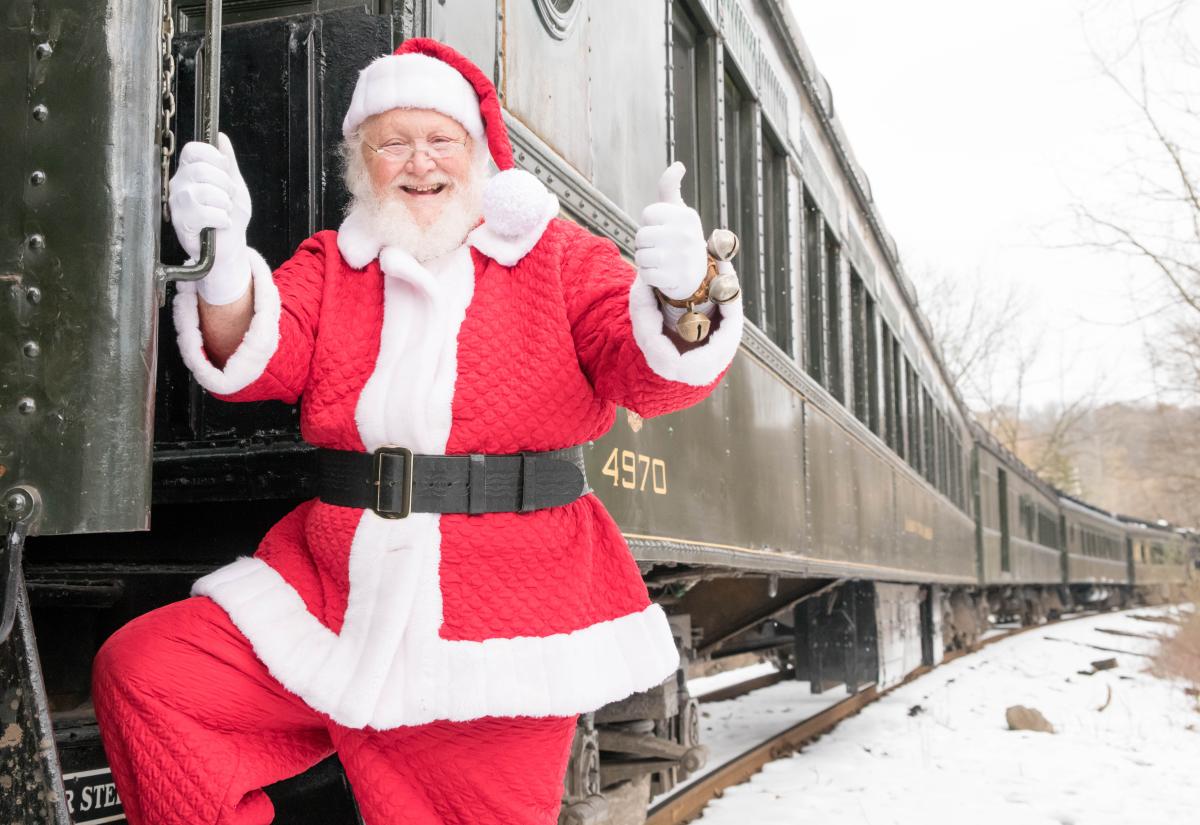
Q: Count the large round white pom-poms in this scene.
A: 1